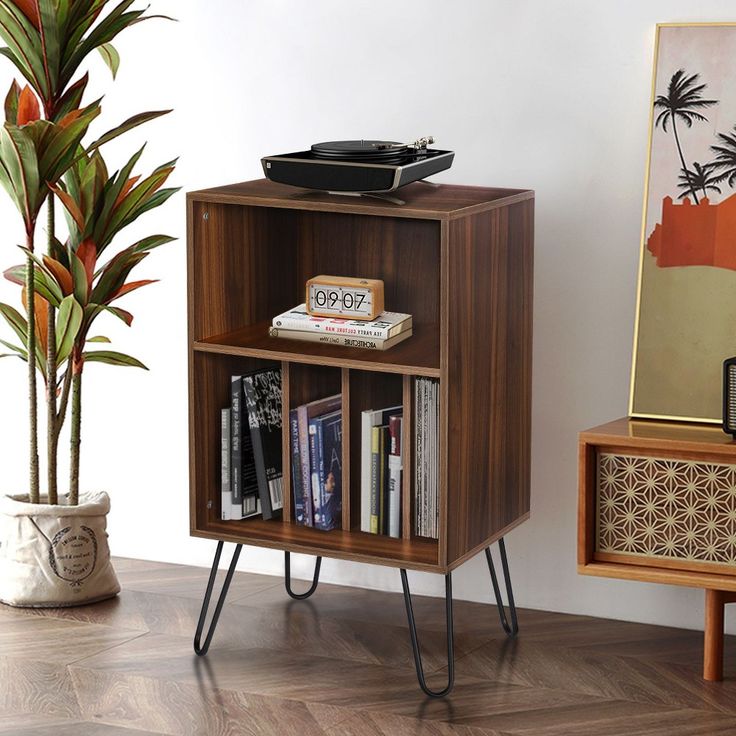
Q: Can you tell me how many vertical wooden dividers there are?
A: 3